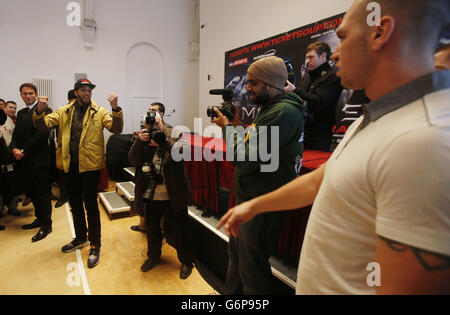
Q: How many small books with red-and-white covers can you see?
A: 0